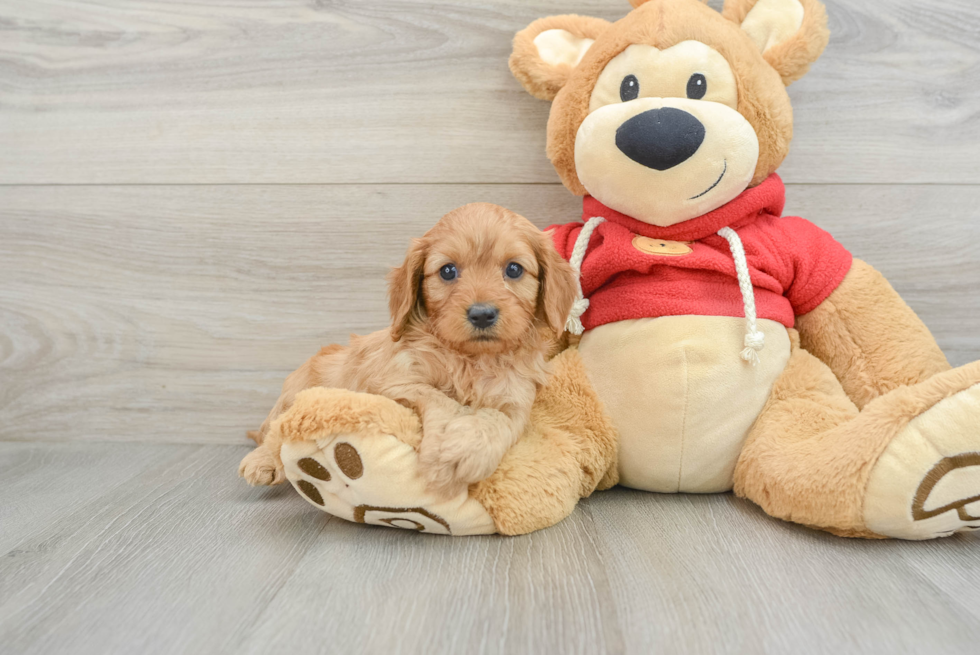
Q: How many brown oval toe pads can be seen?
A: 3